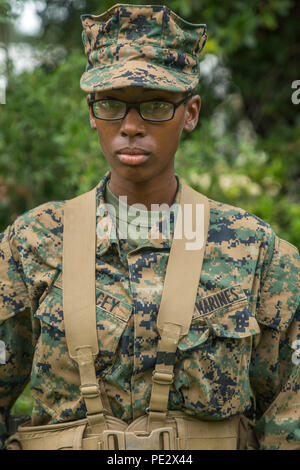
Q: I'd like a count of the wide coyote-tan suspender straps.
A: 2